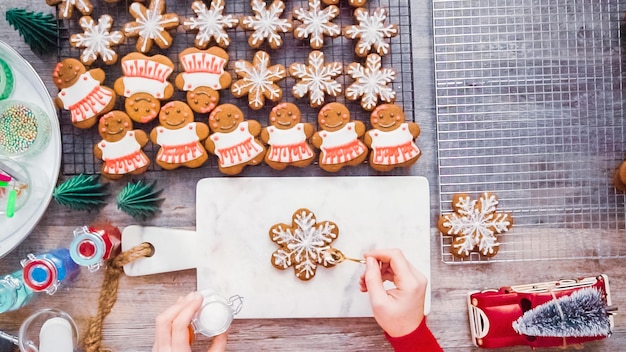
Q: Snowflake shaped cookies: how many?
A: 12